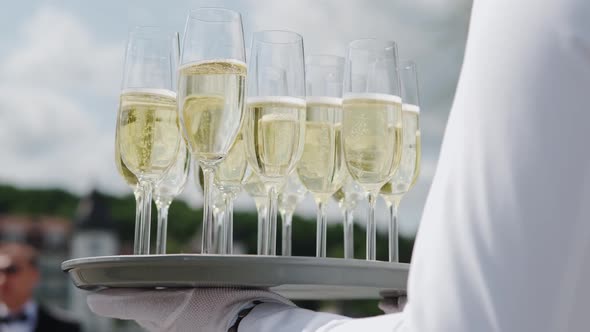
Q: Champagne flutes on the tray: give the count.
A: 13